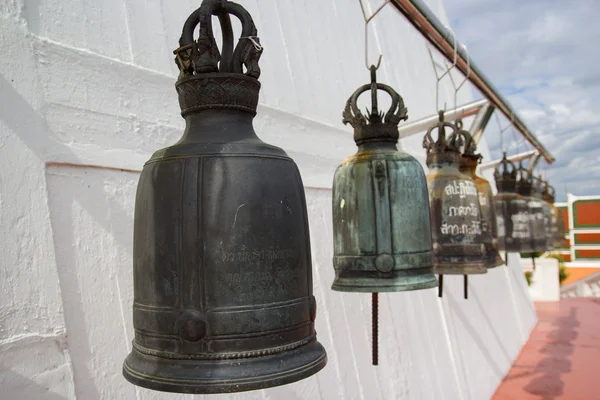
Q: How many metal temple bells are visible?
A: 8